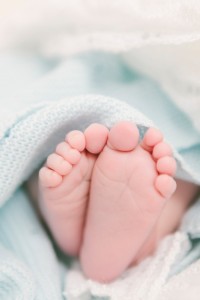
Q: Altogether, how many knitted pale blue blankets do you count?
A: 1